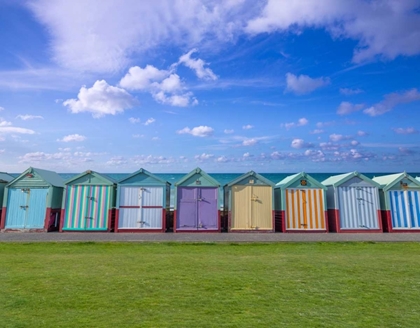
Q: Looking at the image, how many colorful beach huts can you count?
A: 8